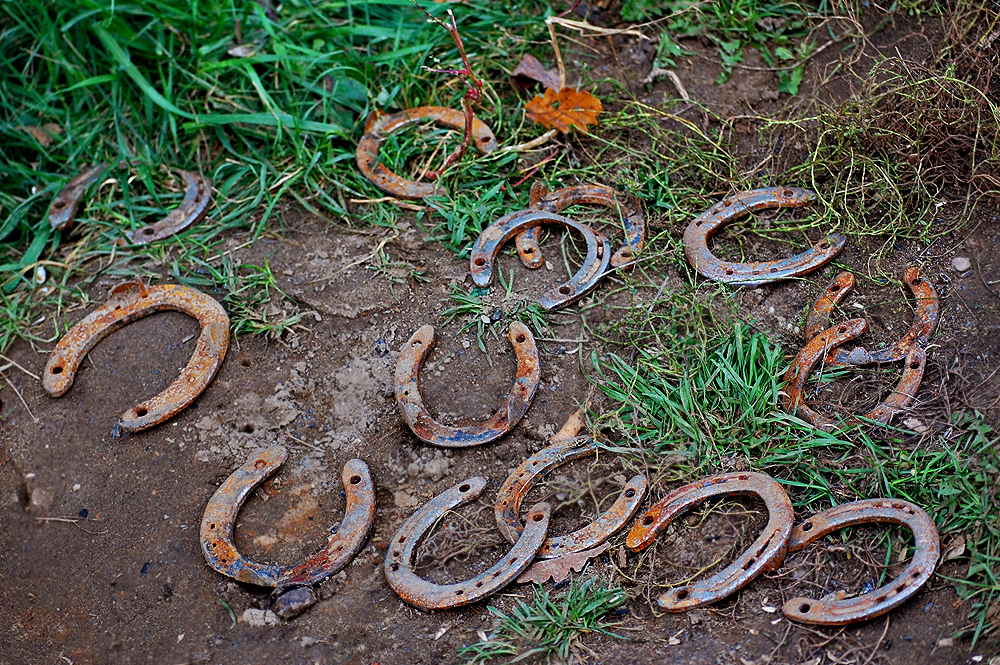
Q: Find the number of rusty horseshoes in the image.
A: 14